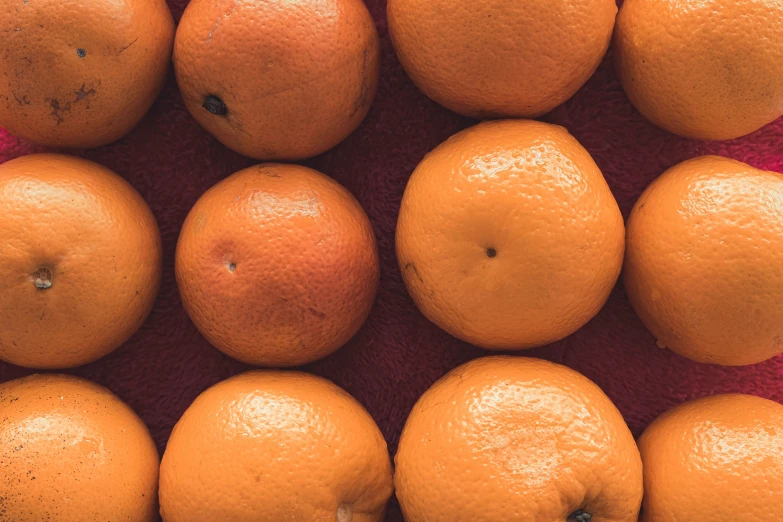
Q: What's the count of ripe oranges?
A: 12